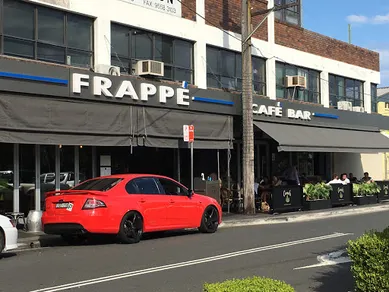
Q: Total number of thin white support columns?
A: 5